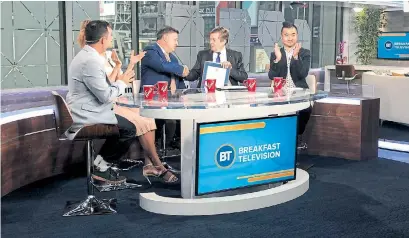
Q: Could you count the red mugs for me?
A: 5